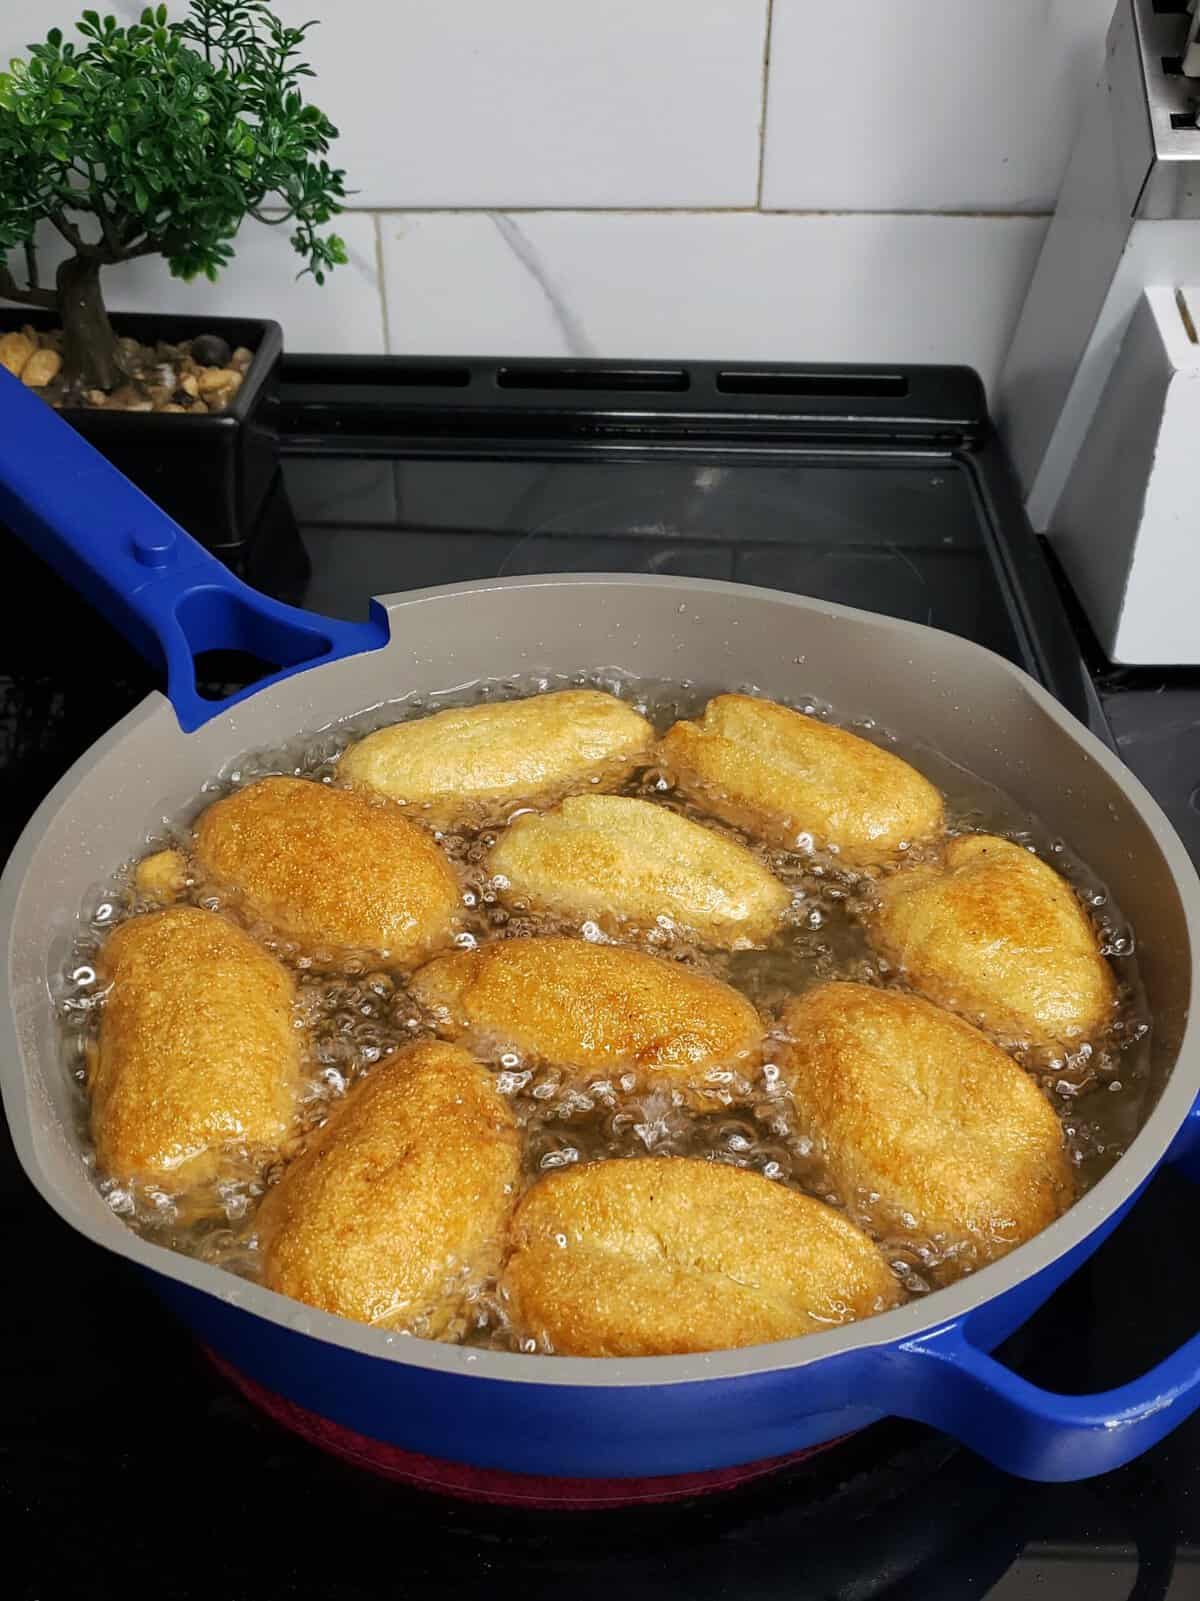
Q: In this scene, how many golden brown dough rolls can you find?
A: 10